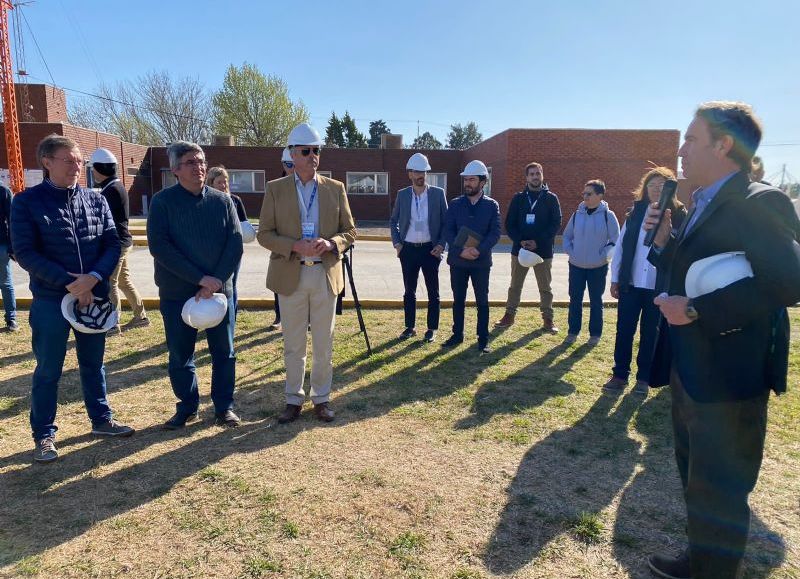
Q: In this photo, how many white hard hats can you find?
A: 10